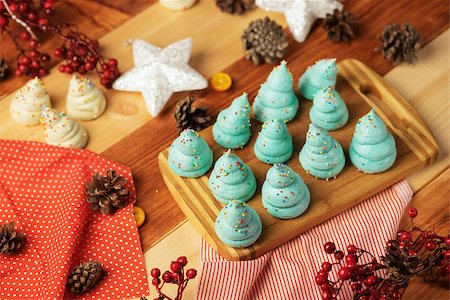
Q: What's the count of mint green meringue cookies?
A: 11